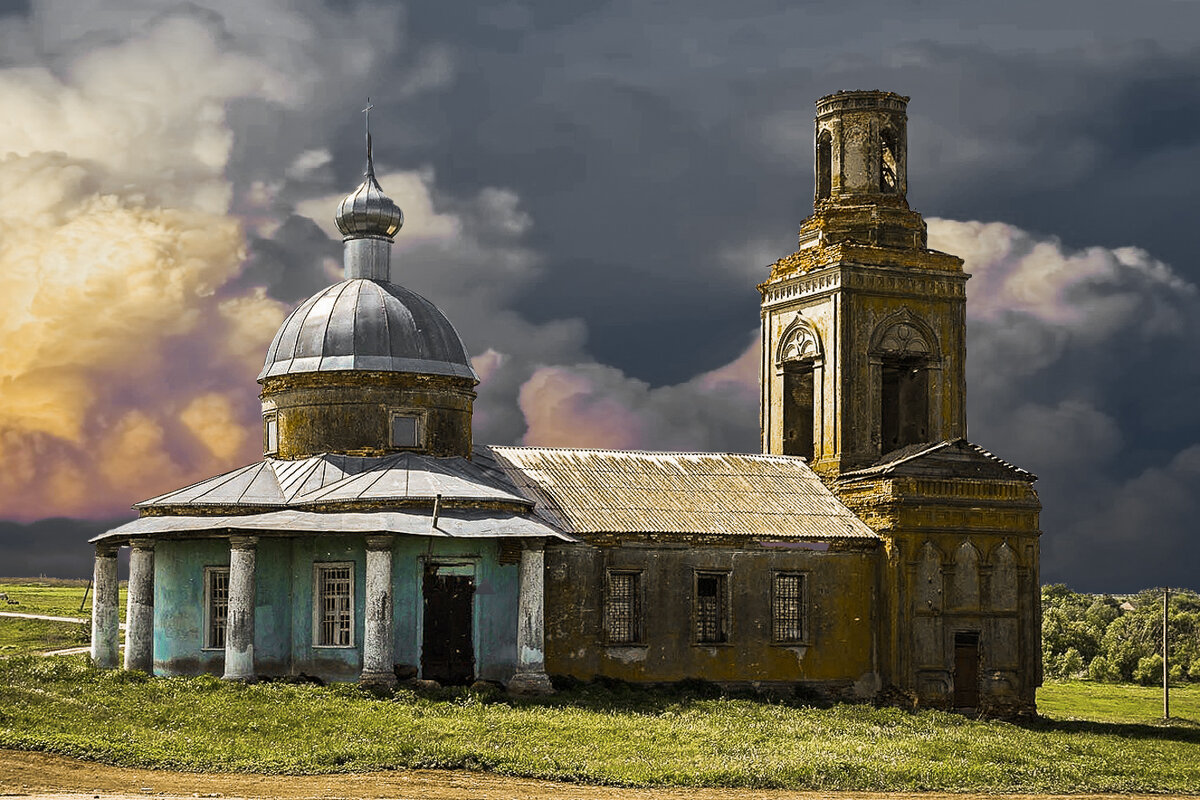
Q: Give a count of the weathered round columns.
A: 5